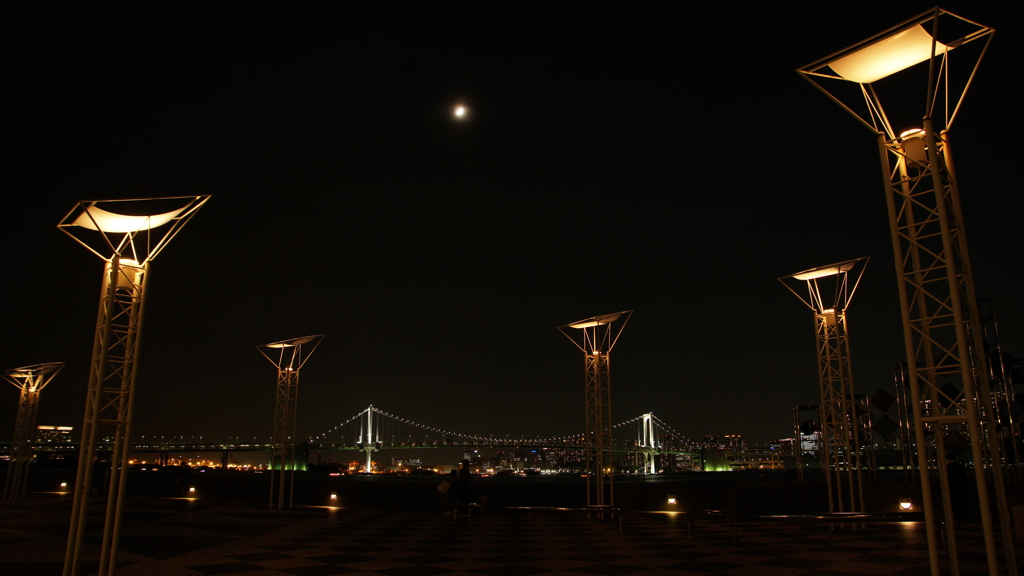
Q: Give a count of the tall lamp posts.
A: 6